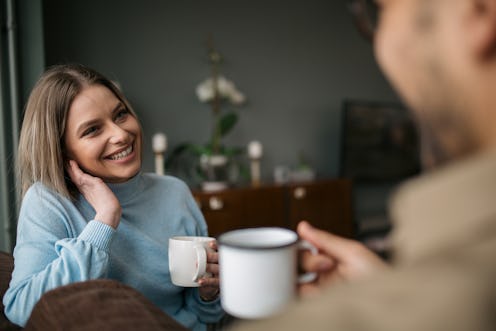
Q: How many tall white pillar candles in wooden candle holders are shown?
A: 2